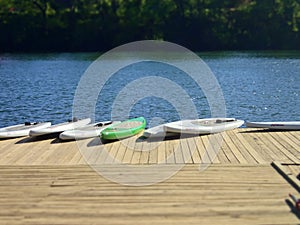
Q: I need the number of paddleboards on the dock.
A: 7